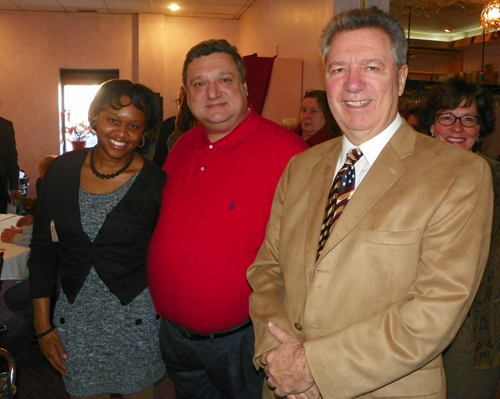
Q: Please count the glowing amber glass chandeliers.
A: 1